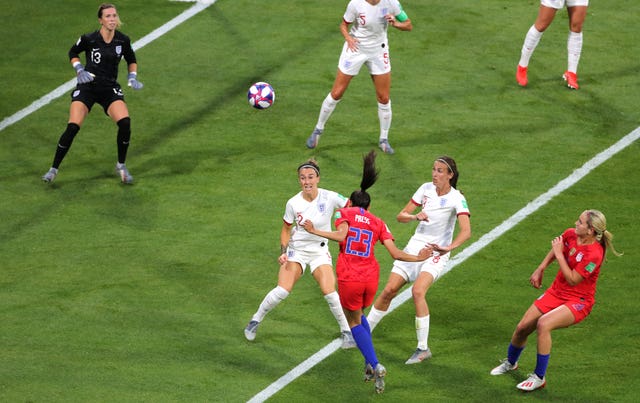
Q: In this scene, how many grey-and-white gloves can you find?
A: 2